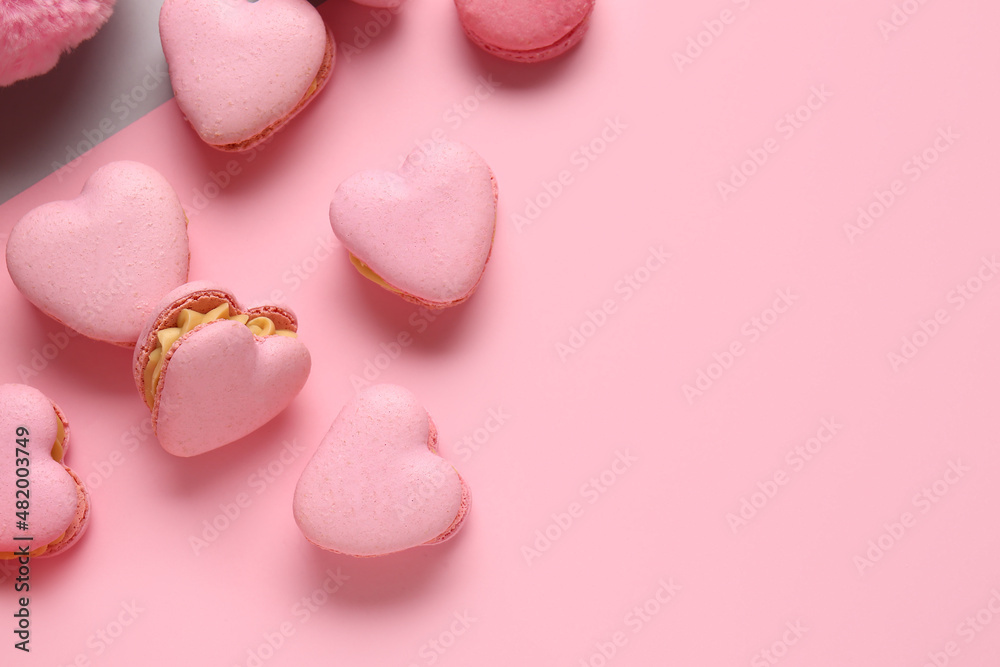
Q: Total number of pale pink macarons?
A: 6